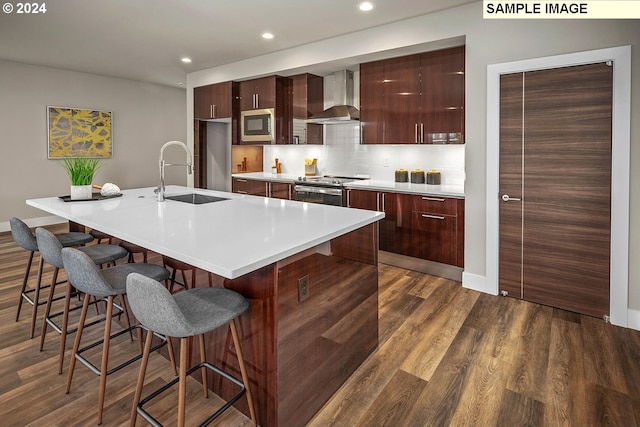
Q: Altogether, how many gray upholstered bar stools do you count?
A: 4